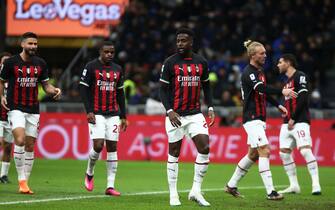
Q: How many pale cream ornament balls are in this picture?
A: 0